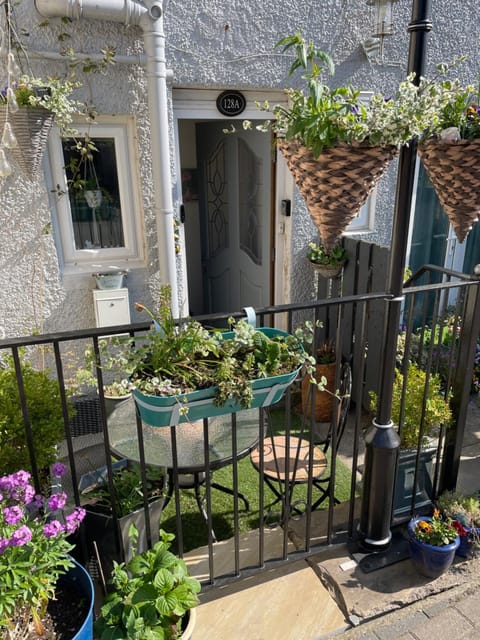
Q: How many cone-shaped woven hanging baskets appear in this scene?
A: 3